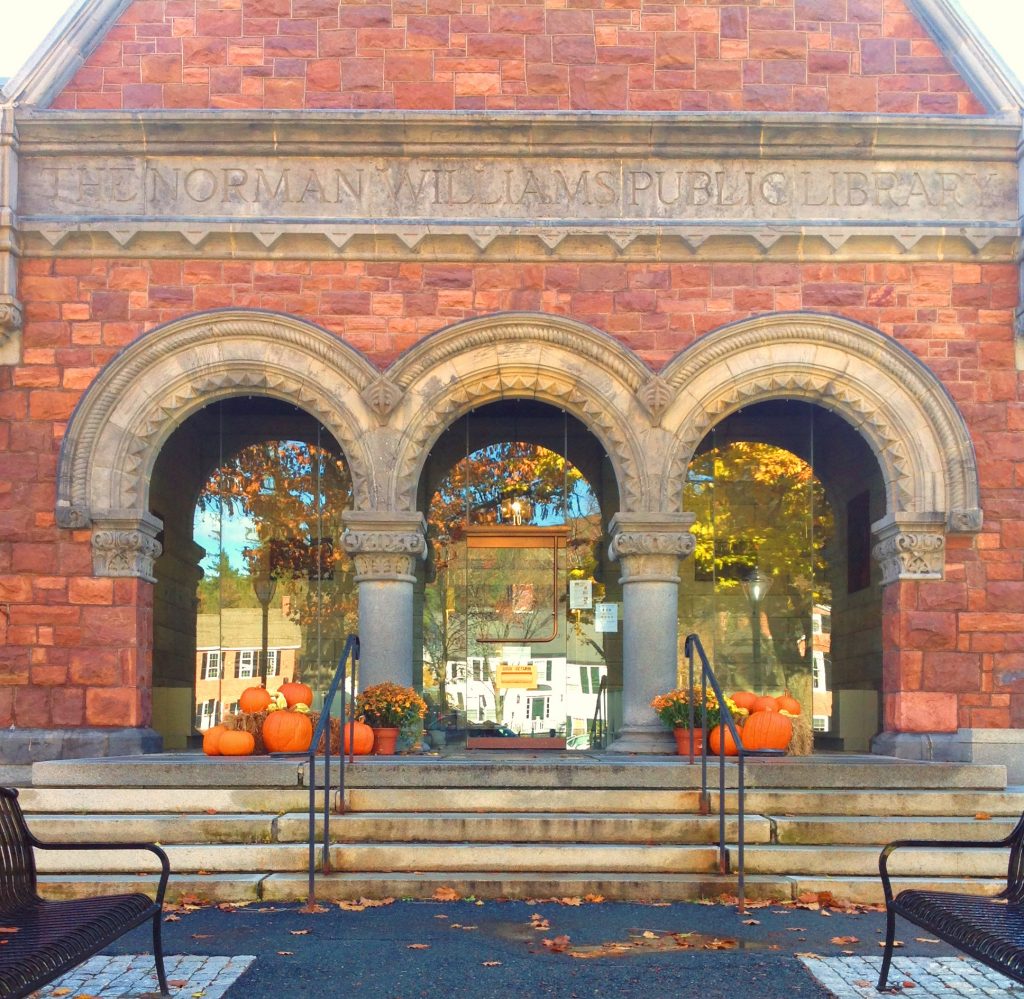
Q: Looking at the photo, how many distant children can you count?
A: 0